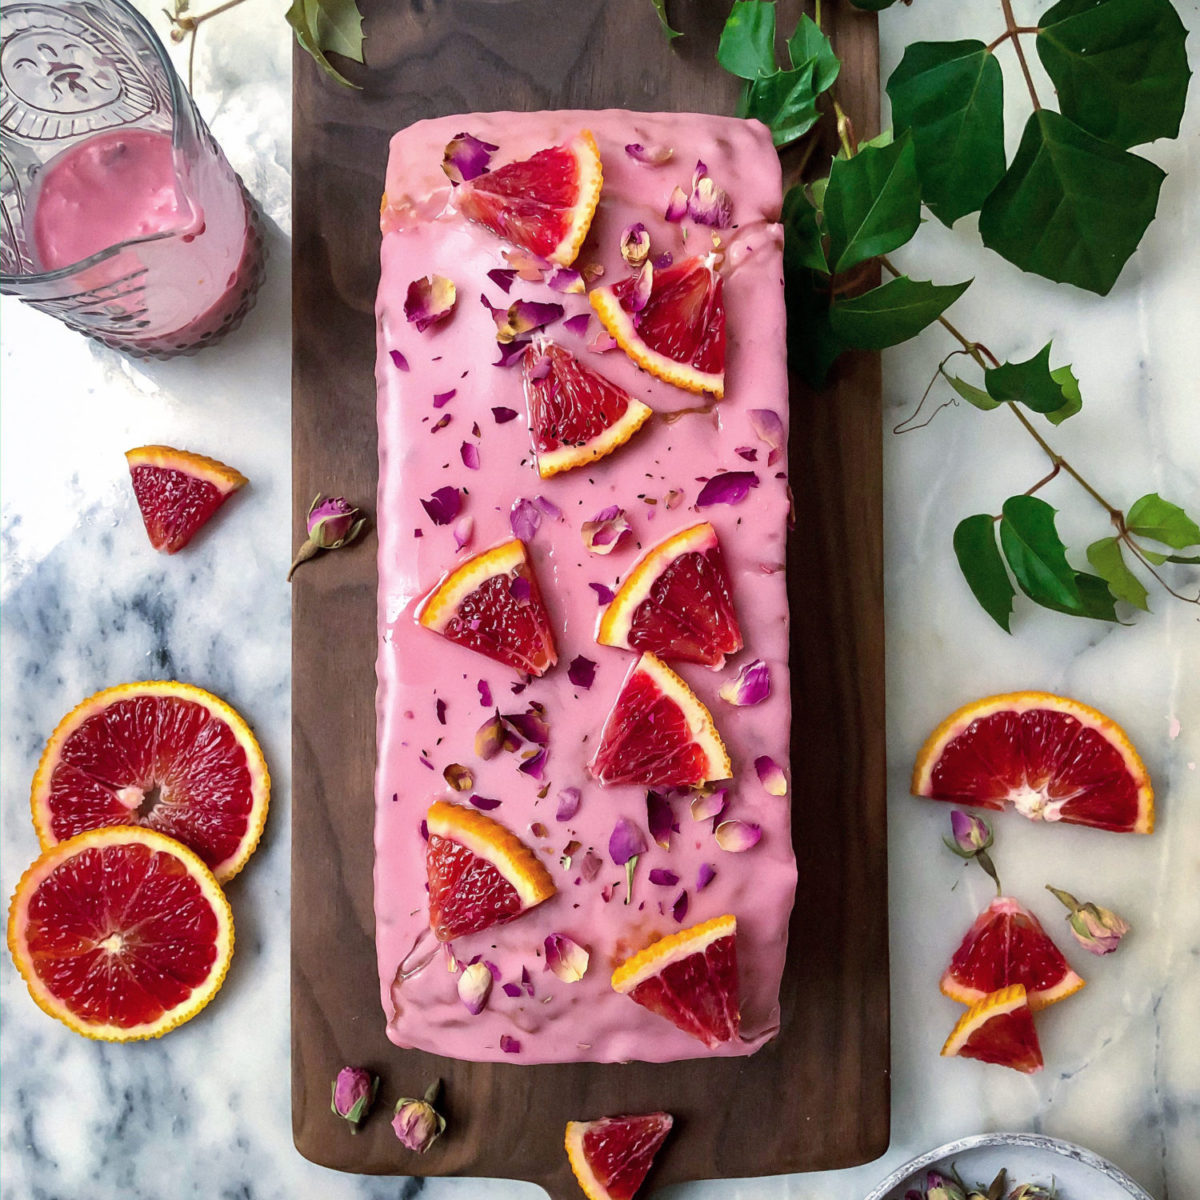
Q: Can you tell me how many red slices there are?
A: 15